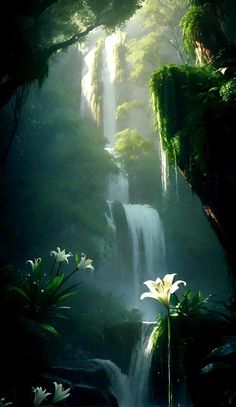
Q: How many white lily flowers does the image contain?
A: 6